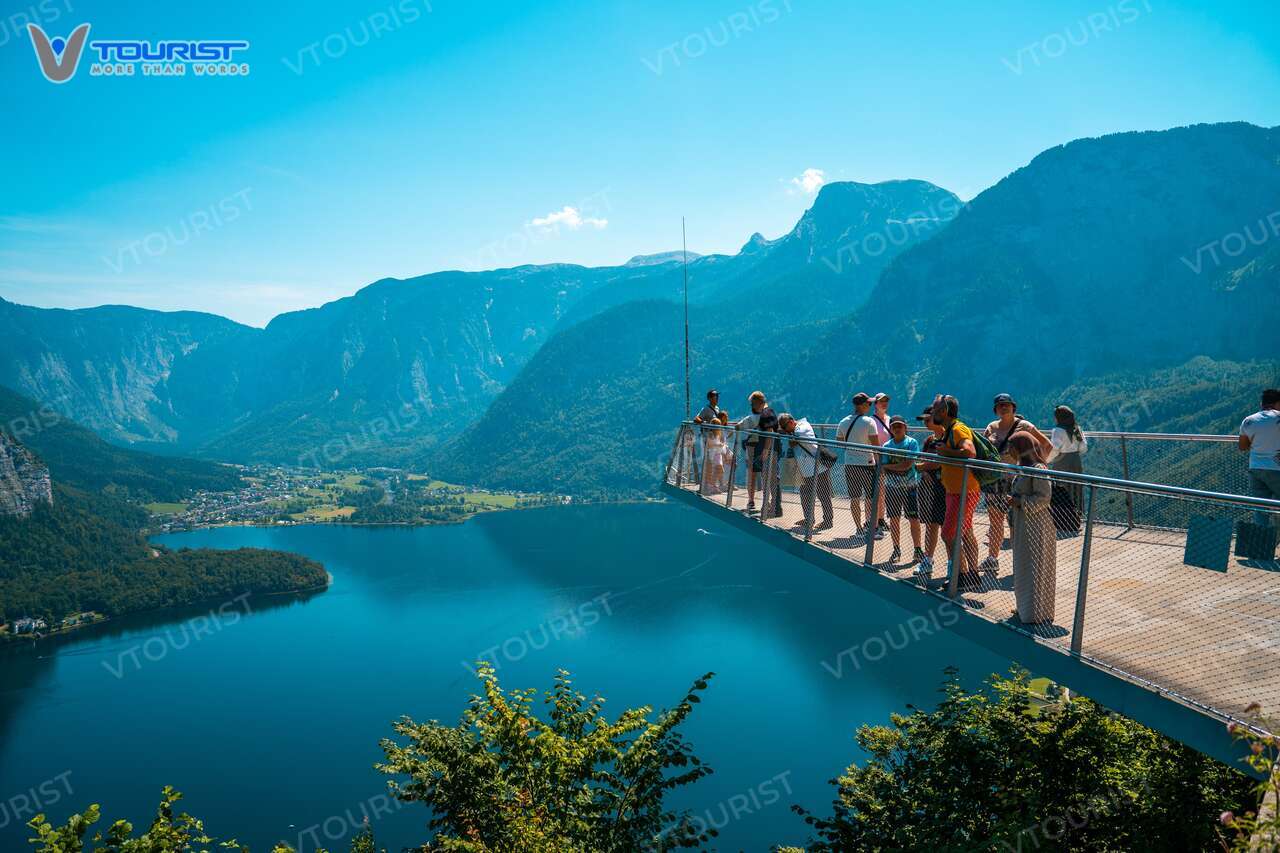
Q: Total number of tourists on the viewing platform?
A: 15